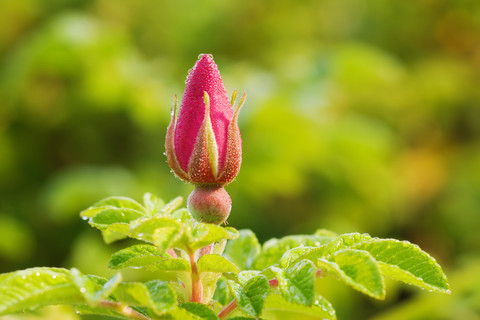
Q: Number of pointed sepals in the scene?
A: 4